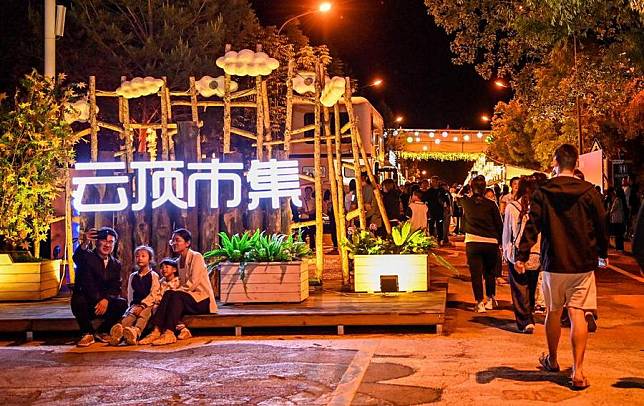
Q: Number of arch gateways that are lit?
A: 1